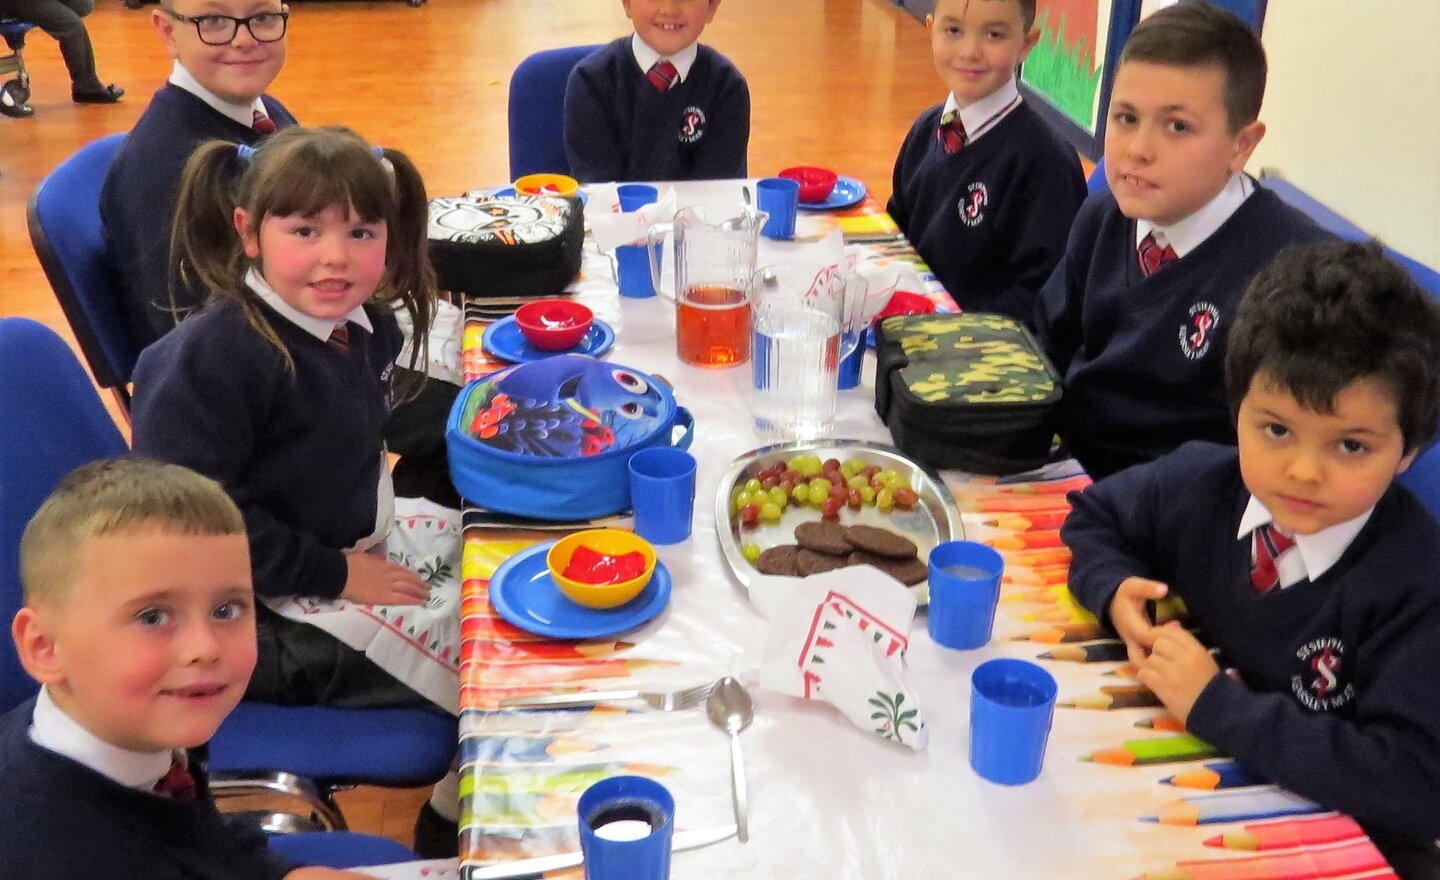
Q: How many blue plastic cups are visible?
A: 8